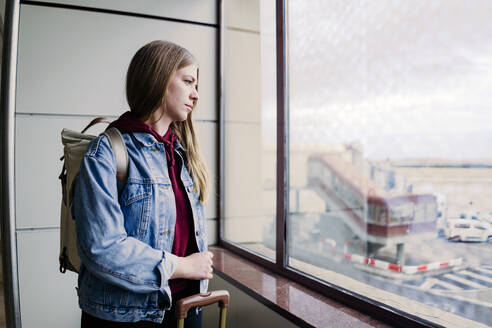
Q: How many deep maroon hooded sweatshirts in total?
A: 1